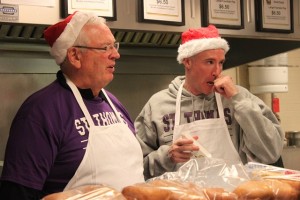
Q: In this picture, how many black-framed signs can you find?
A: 4